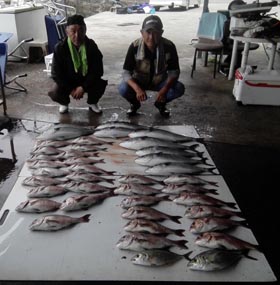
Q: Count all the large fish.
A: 8